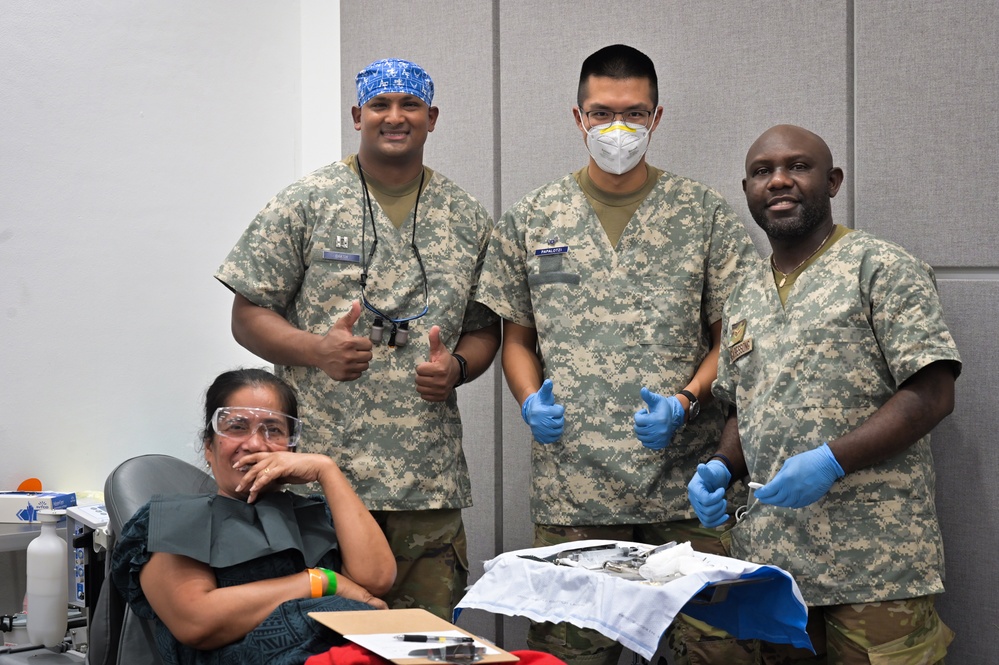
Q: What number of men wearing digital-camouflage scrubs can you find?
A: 3